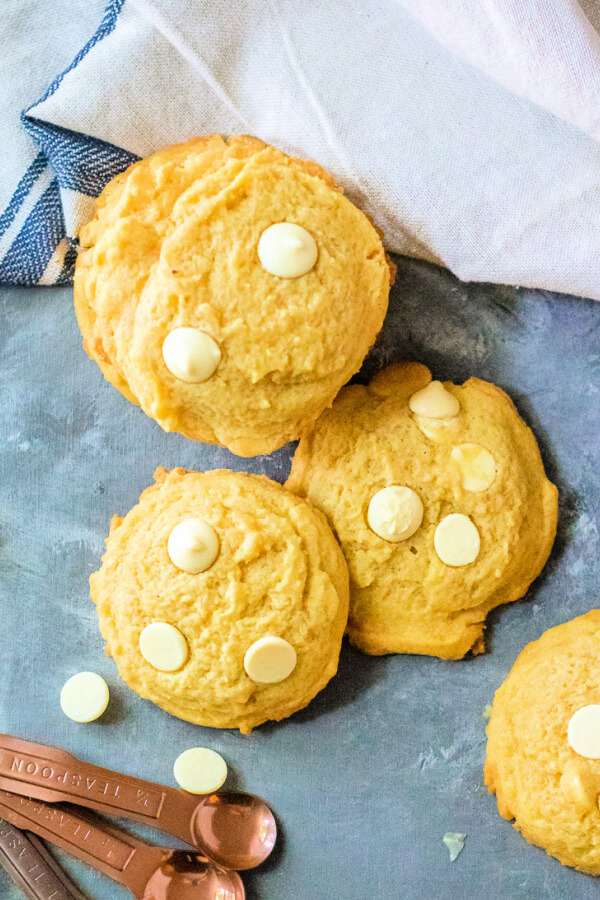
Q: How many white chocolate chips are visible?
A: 12